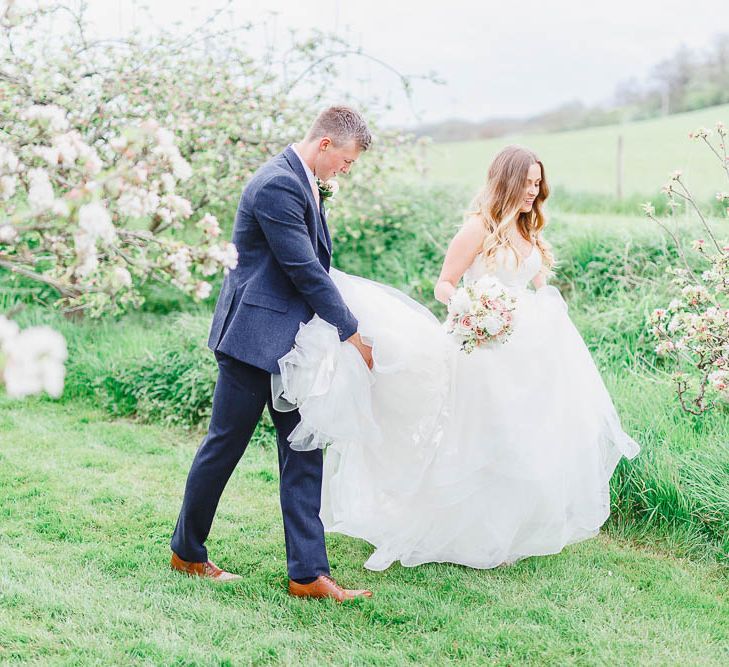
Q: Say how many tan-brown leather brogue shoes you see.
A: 2